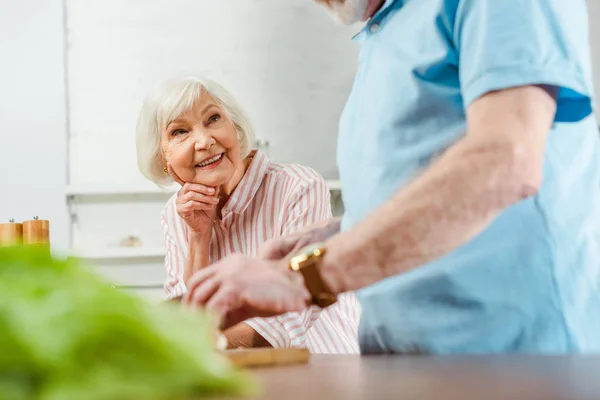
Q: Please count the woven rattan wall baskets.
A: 0